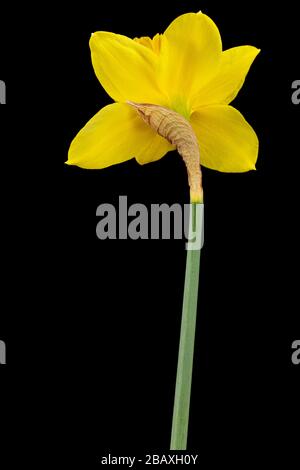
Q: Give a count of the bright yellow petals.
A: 6